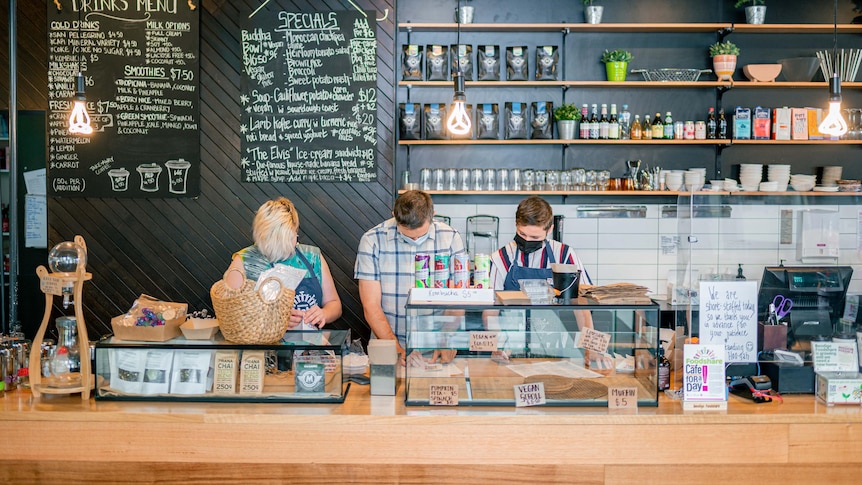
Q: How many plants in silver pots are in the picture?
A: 4